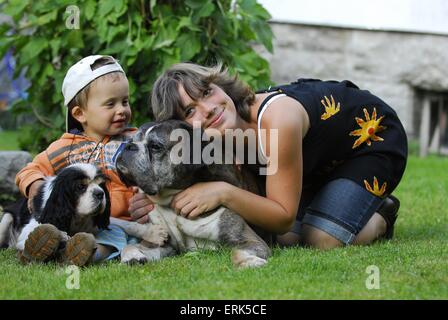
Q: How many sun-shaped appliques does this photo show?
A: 3